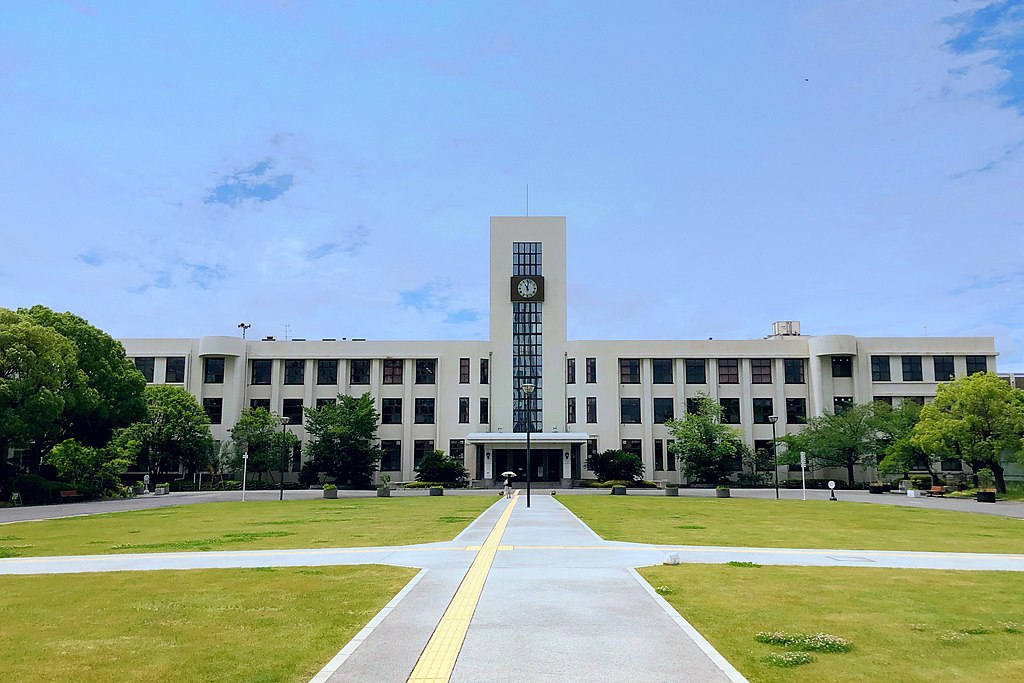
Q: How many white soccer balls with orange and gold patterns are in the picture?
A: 0